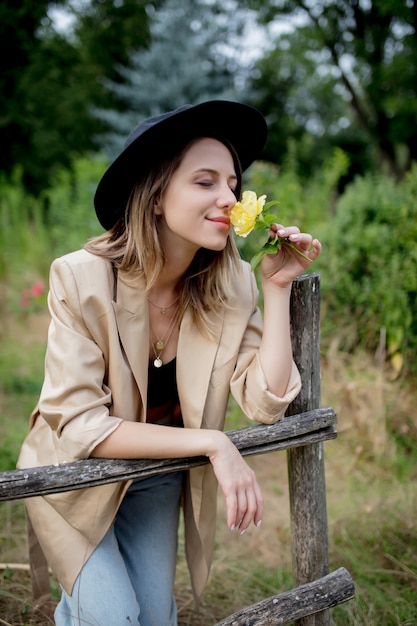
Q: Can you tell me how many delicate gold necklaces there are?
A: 3